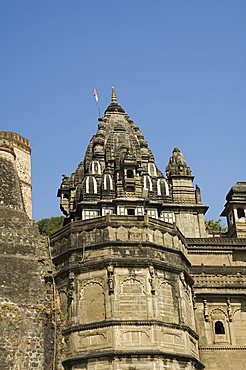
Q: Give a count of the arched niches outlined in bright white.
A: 6